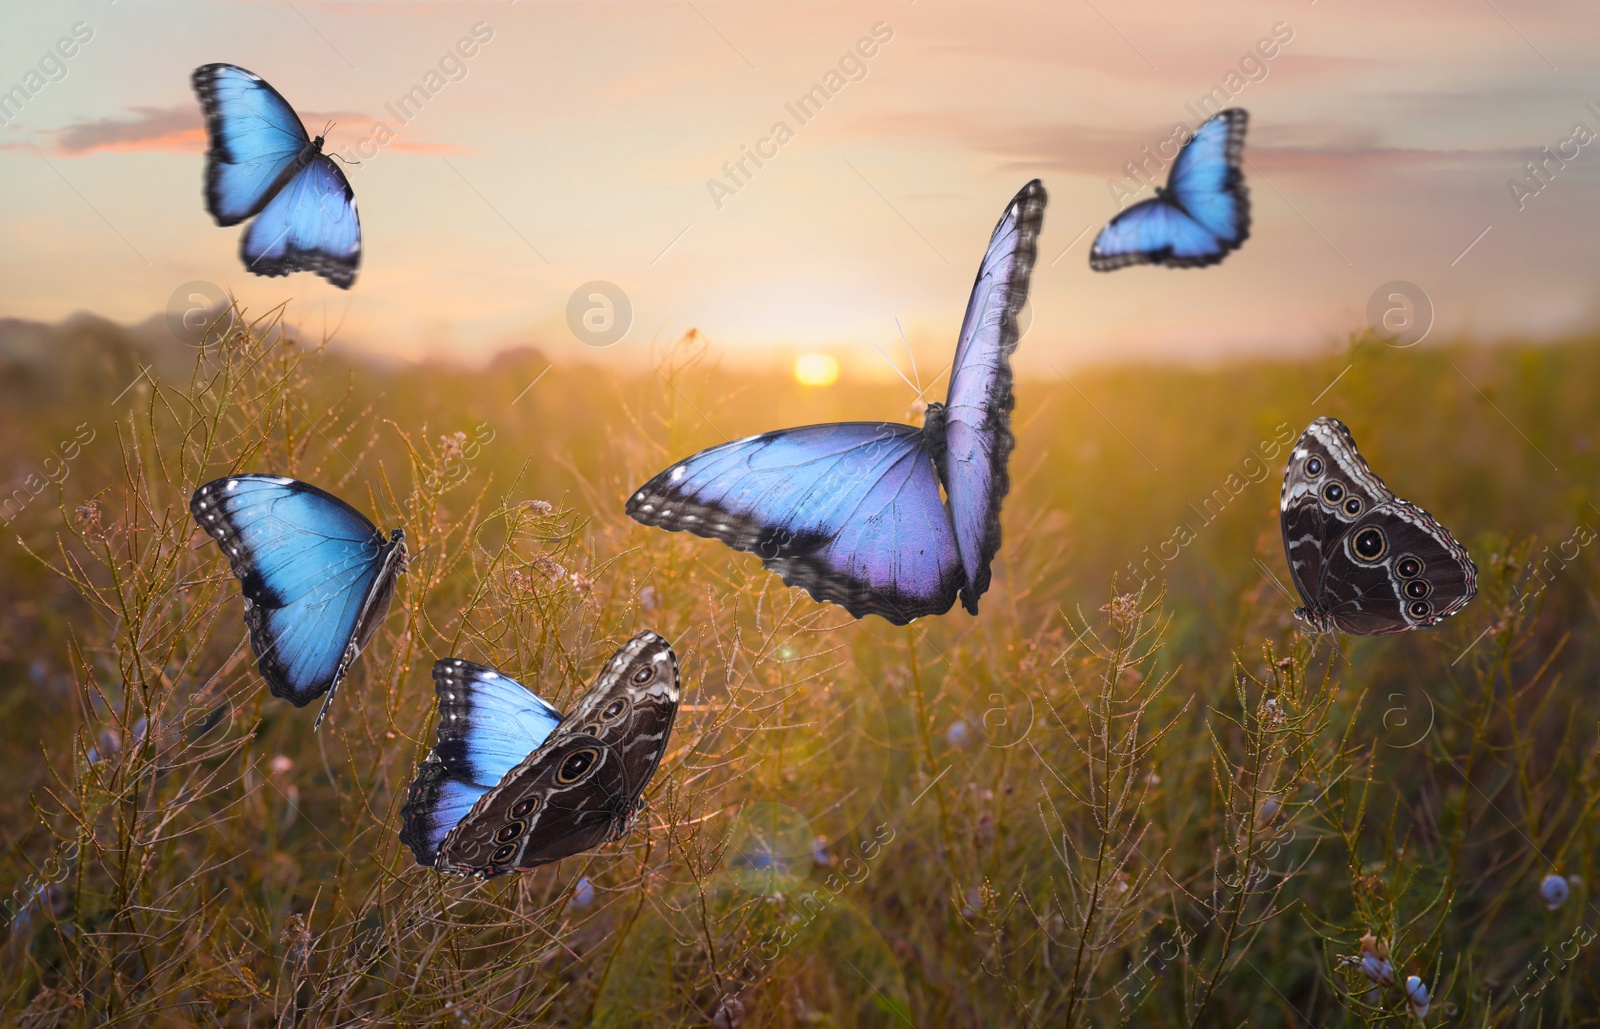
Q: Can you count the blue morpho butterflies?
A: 6